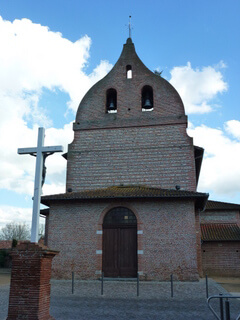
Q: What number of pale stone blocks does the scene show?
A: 6